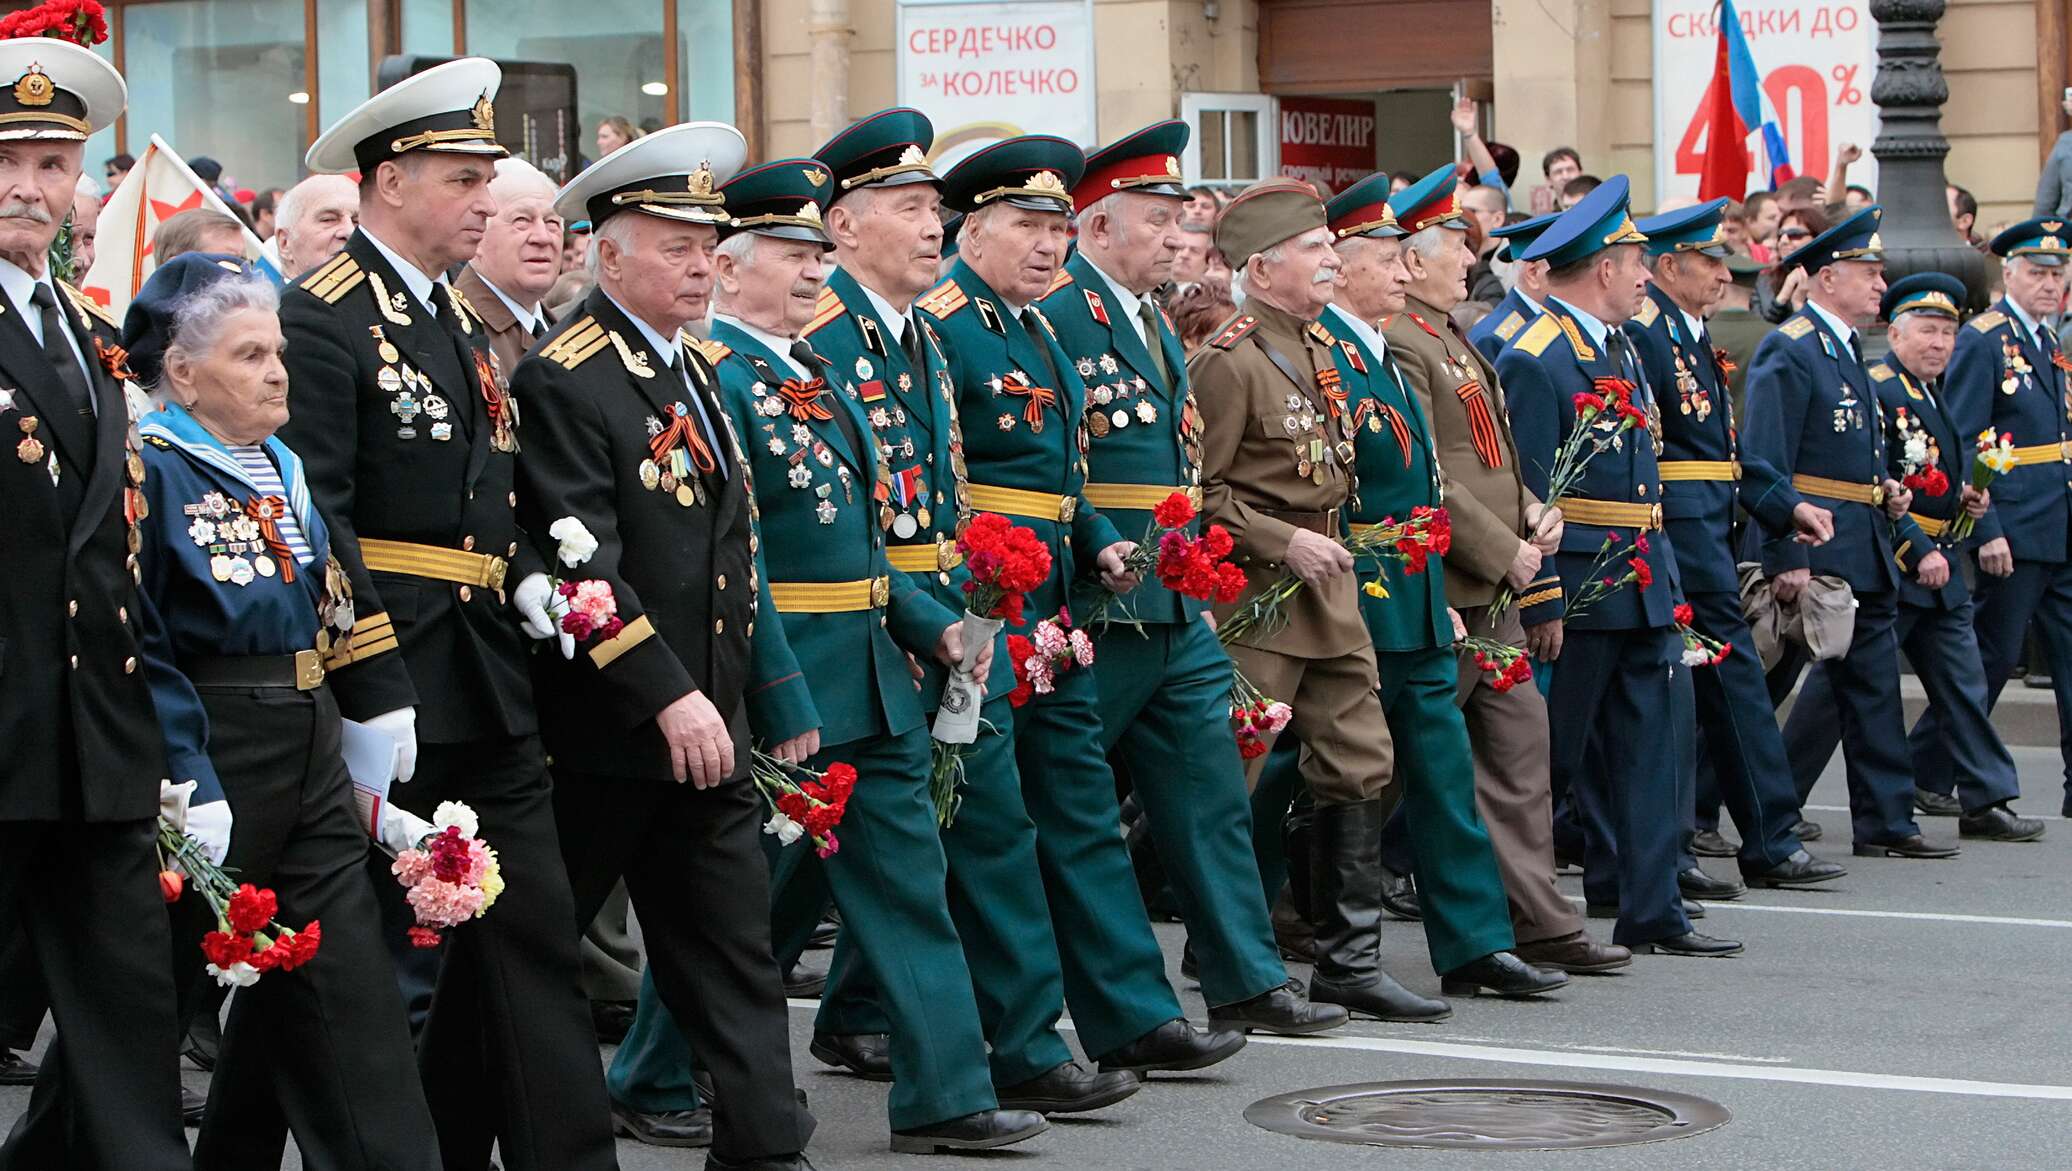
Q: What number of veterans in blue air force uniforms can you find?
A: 6